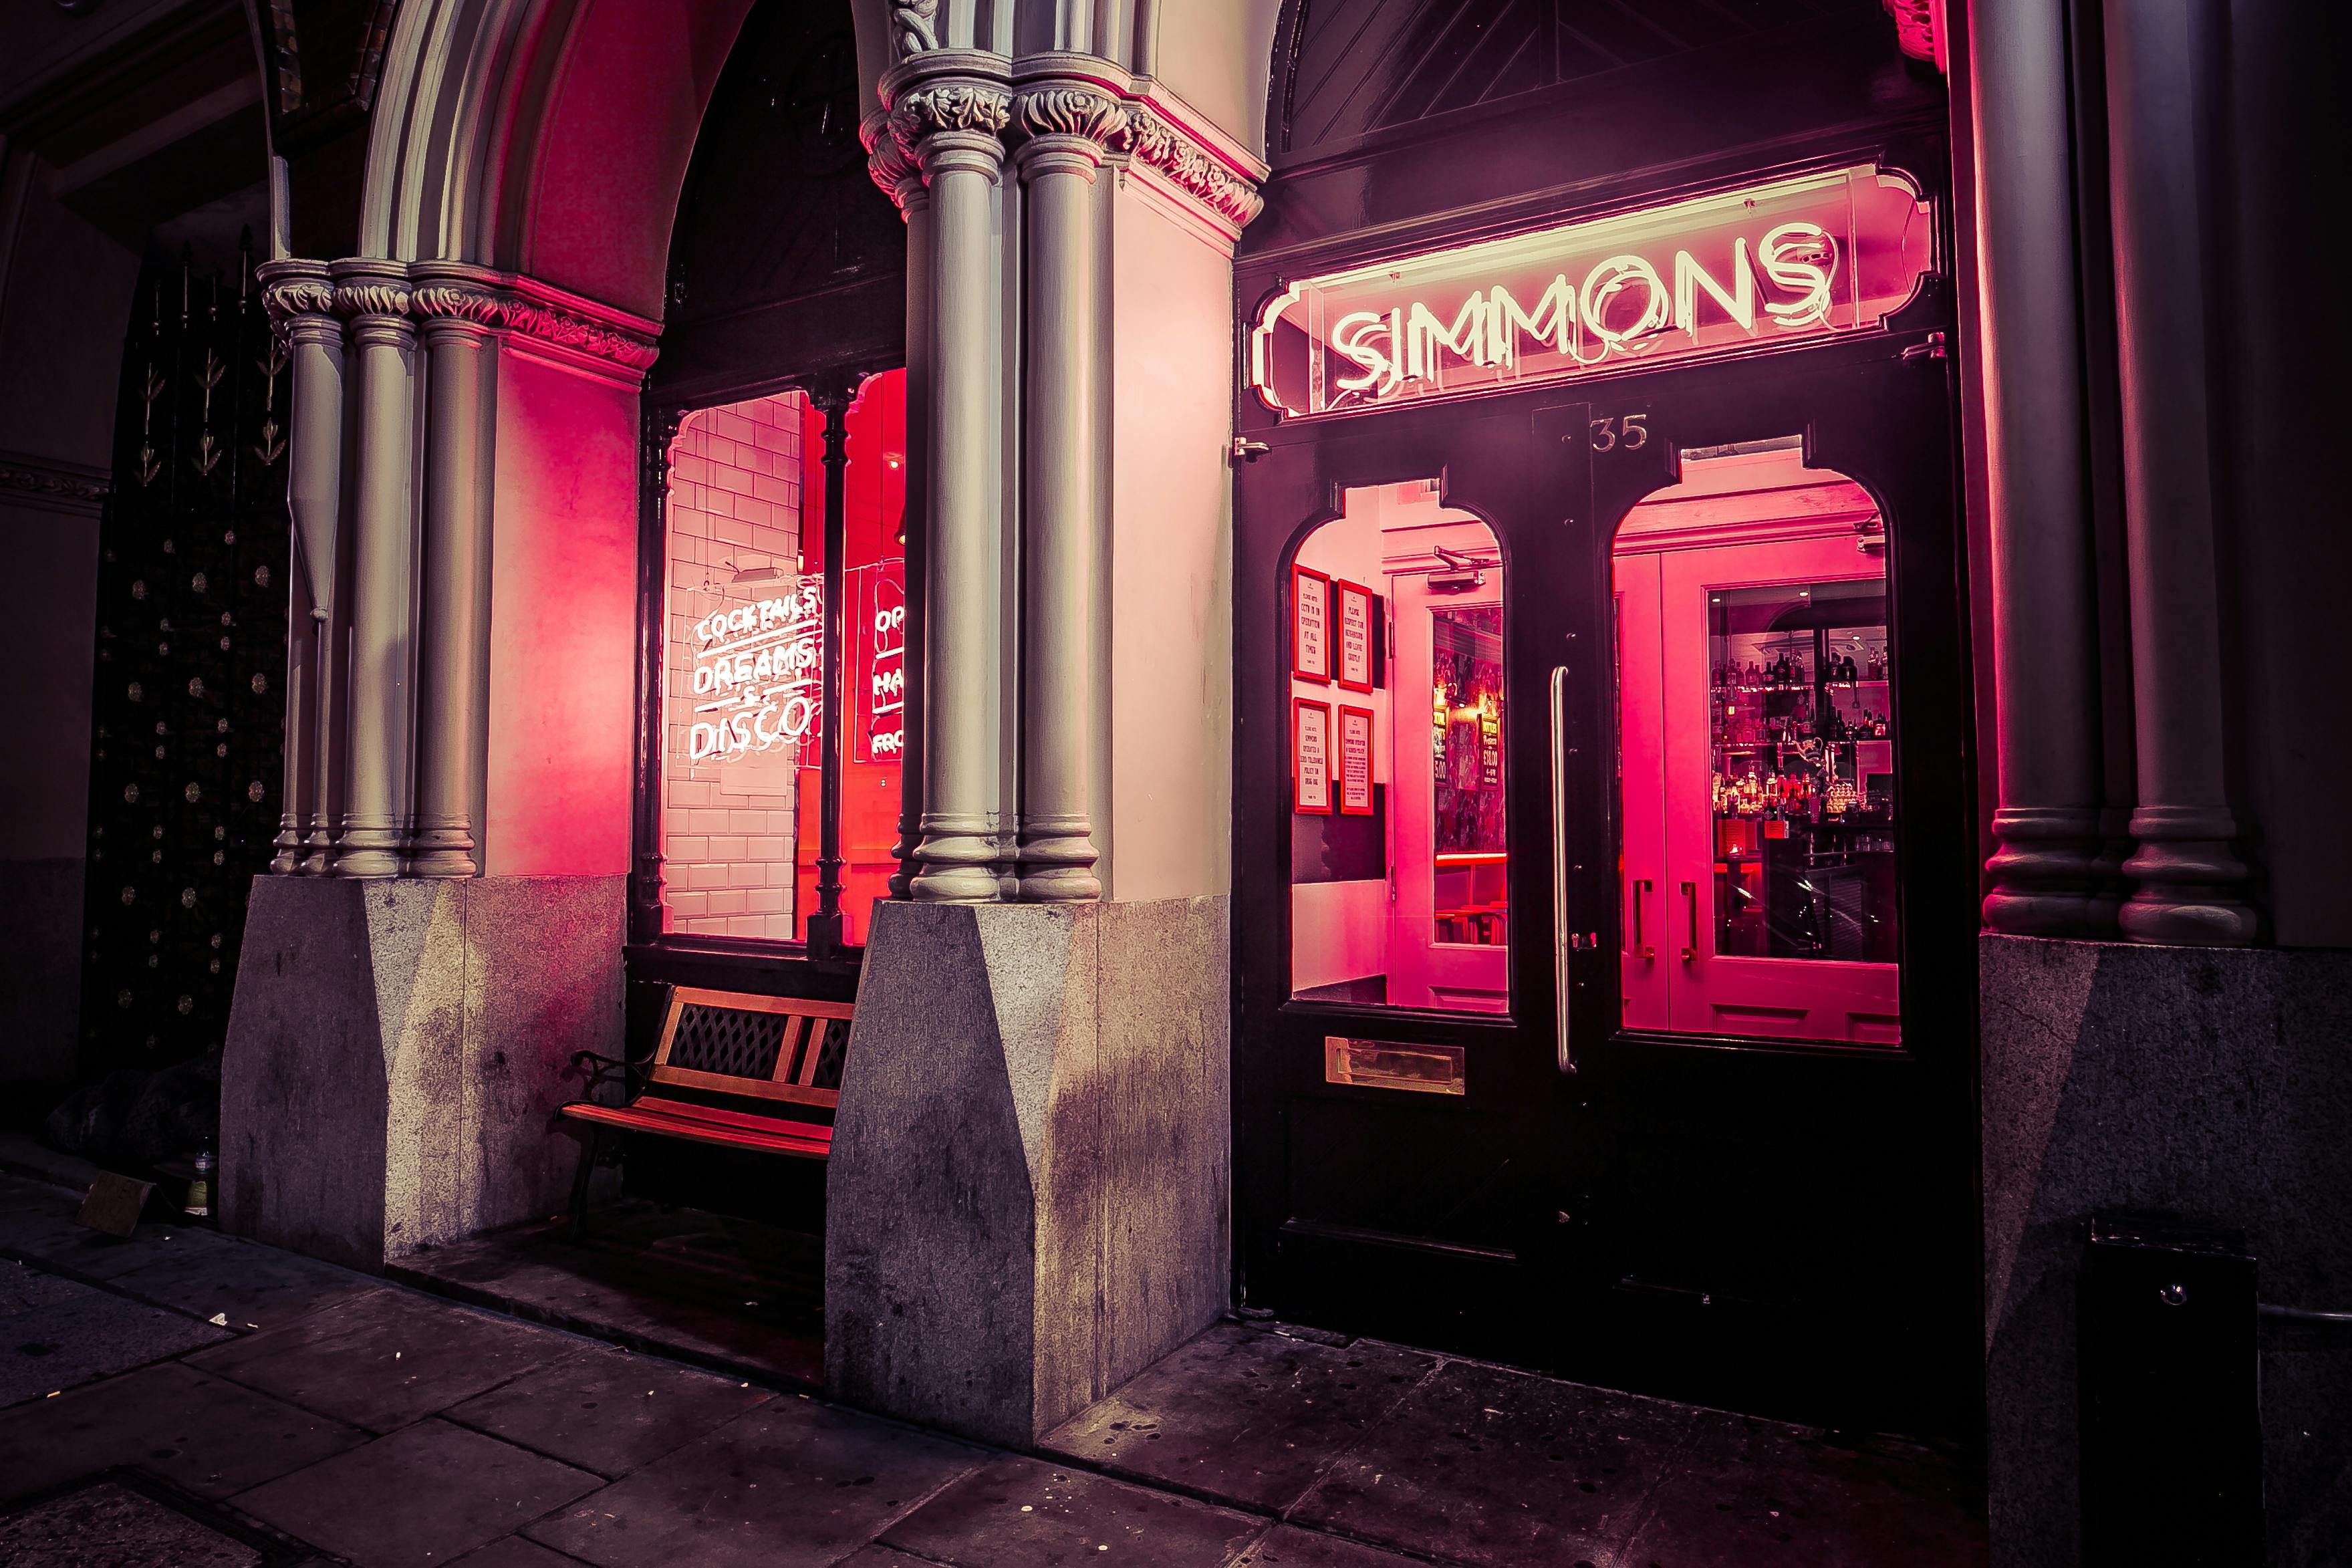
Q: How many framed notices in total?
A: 4